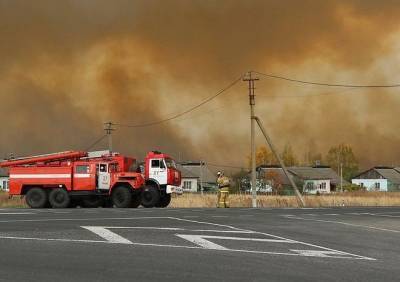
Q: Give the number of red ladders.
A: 1